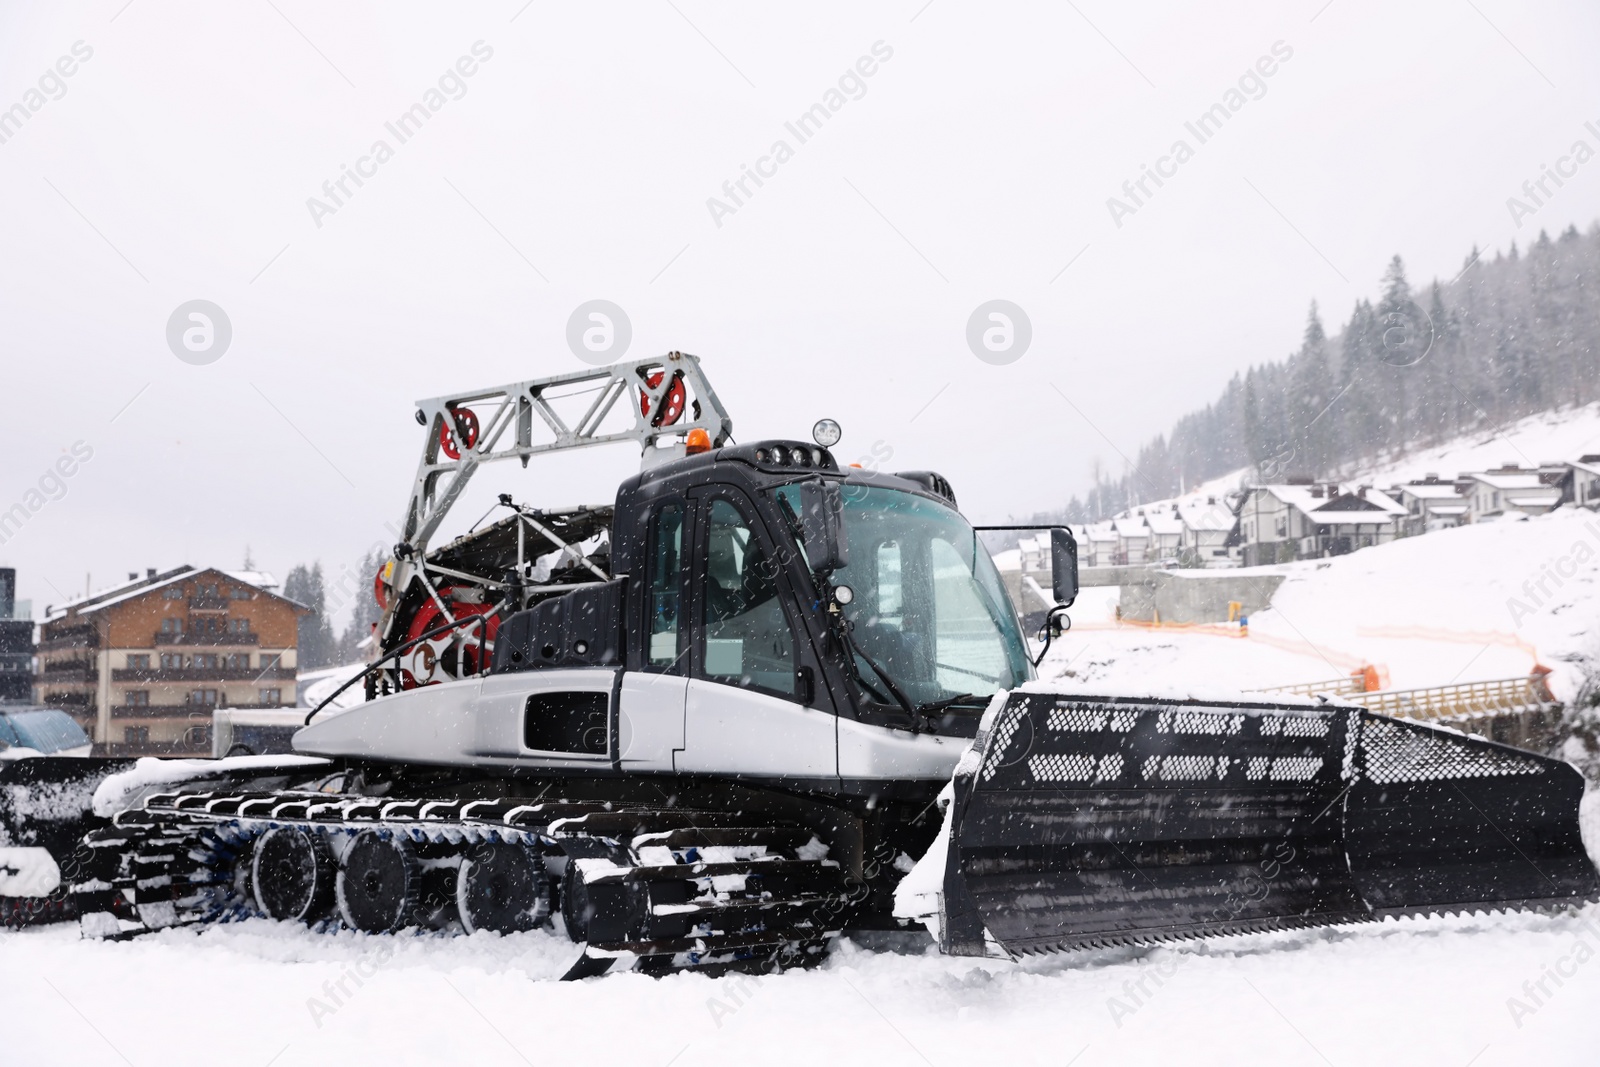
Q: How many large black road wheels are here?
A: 4